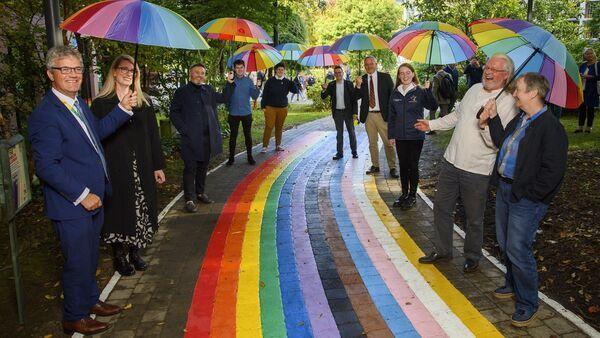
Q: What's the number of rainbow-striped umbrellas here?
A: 8